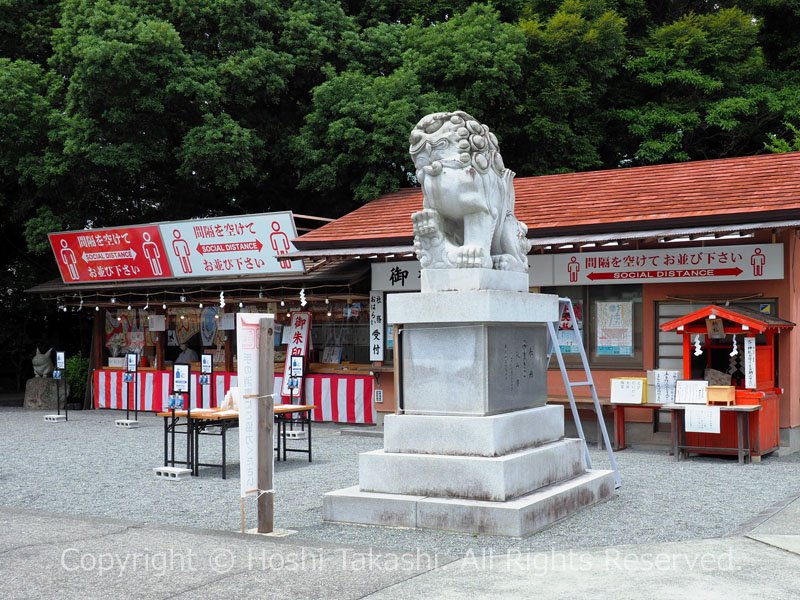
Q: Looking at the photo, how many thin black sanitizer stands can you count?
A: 5